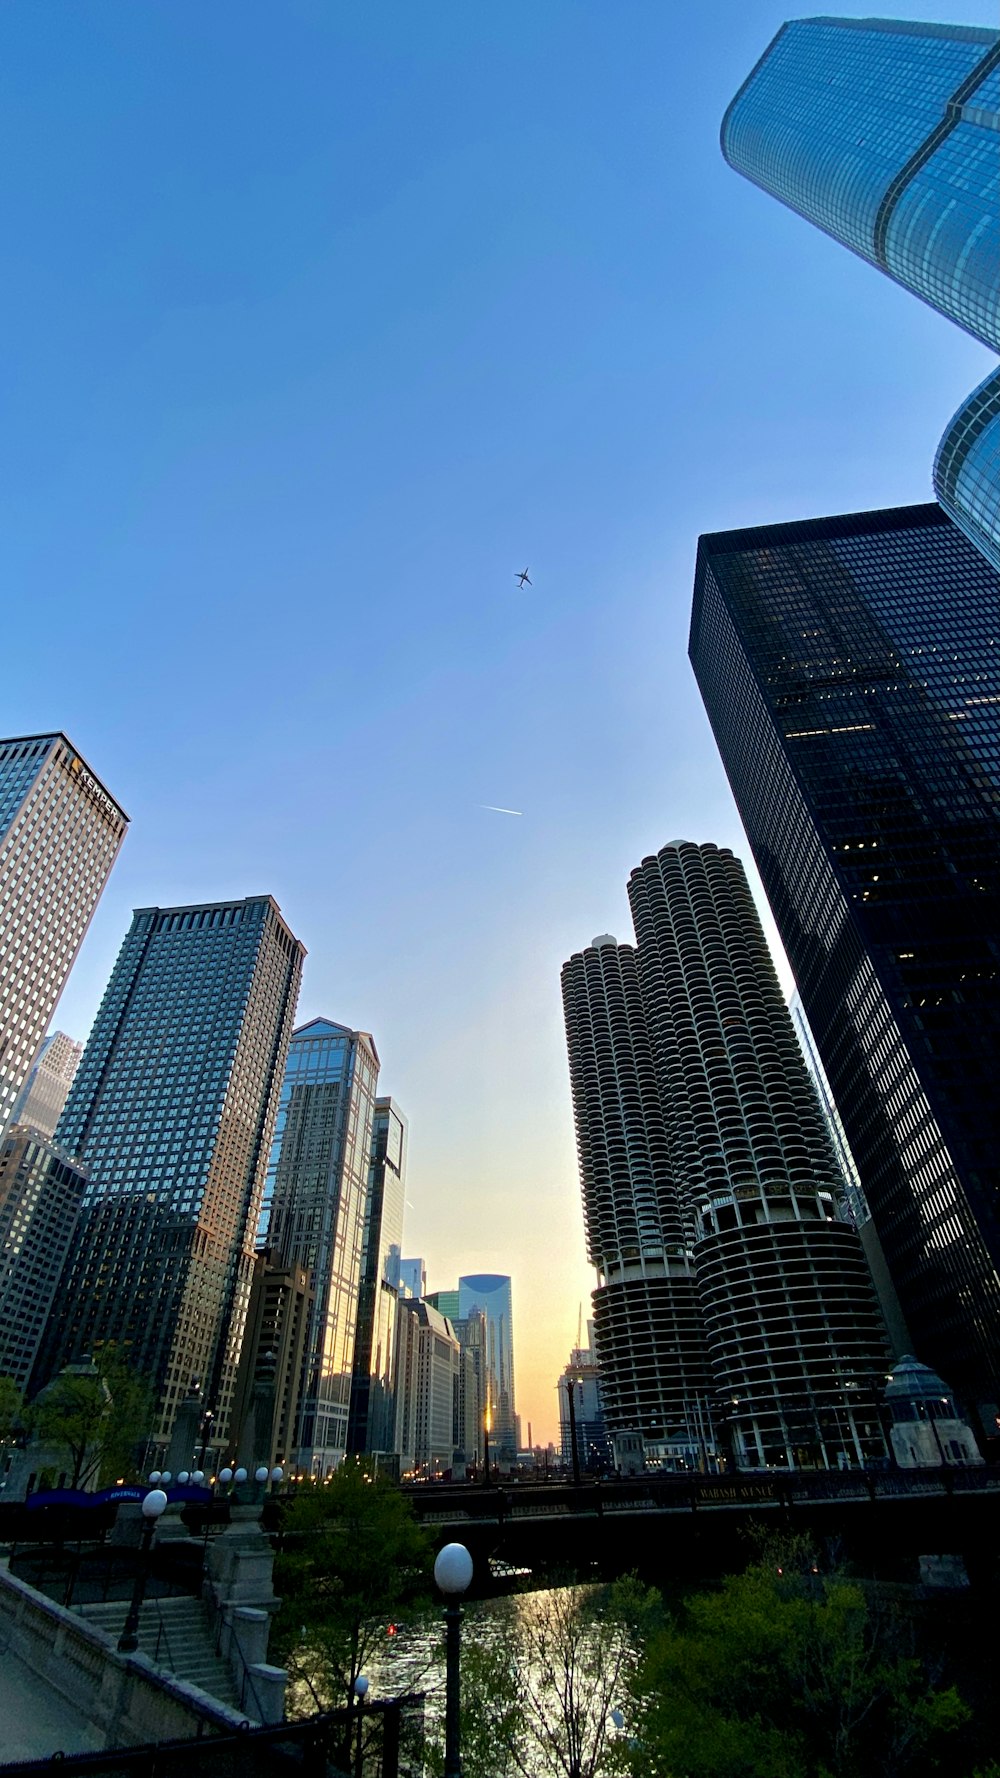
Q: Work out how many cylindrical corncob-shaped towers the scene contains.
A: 2